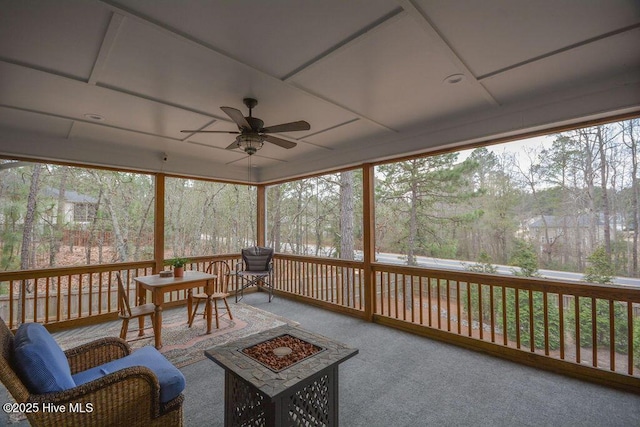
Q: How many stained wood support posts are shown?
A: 3